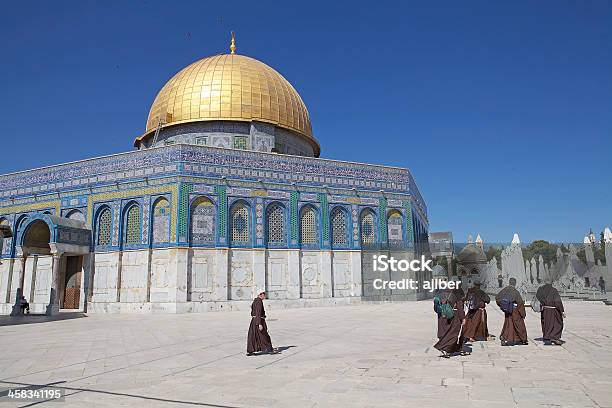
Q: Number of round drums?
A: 1